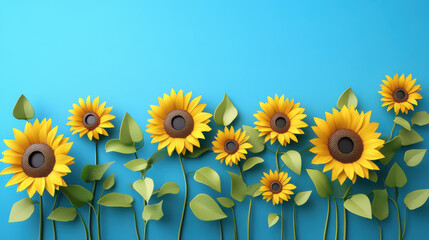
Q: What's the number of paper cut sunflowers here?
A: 8